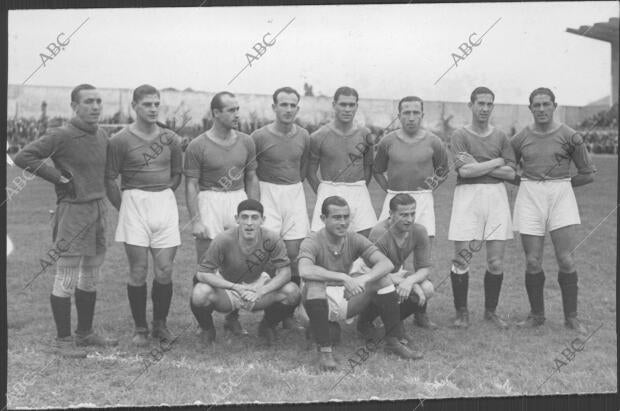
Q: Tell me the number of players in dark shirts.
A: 11